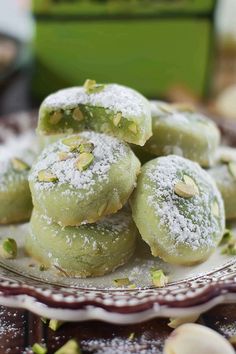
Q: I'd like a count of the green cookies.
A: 7